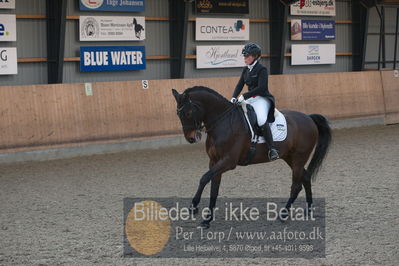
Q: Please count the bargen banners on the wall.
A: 1